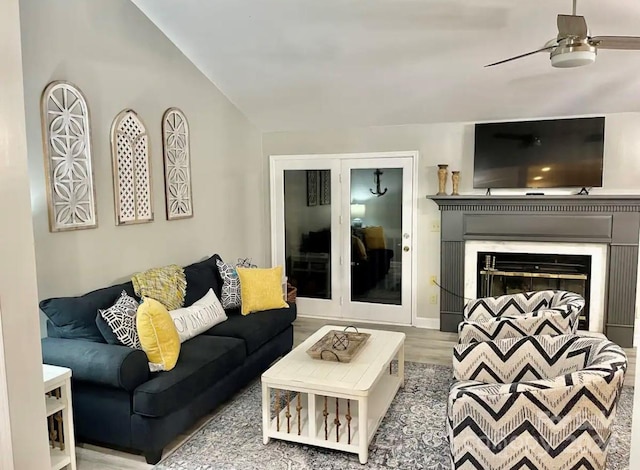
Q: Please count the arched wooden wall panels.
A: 3